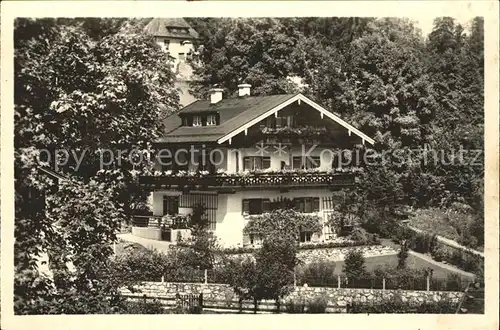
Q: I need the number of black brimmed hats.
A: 0